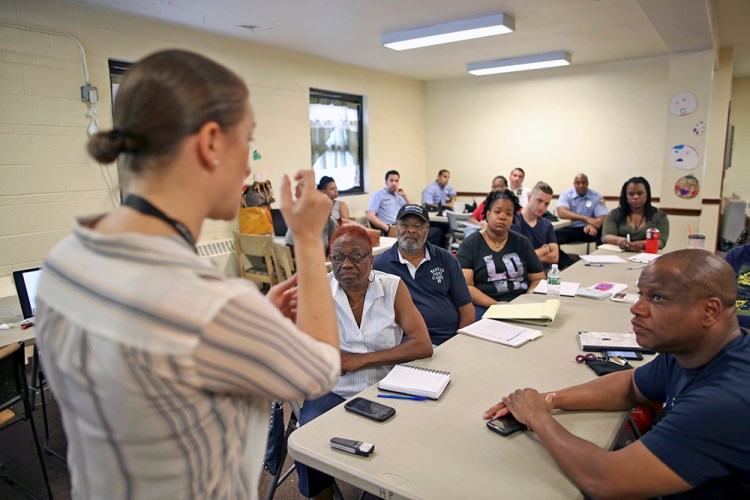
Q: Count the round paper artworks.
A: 4